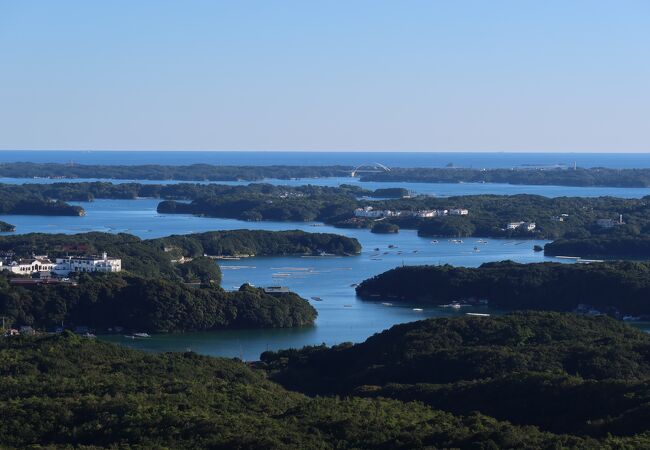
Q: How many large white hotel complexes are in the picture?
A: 2